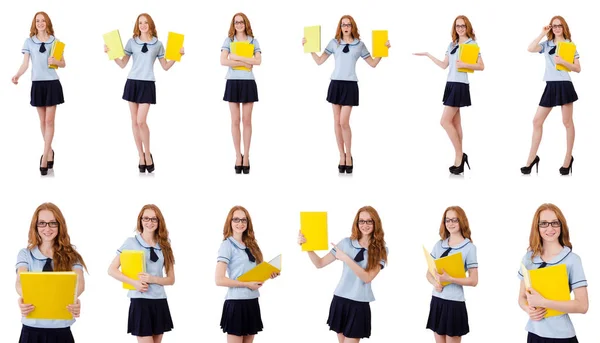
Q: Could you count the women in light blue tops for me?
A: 12